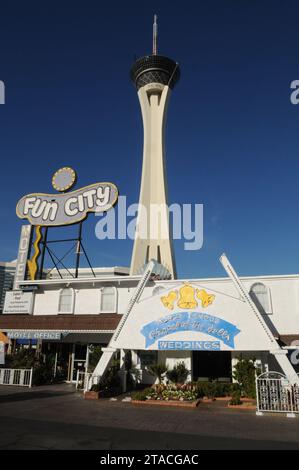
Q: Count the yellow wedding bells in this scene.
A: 3